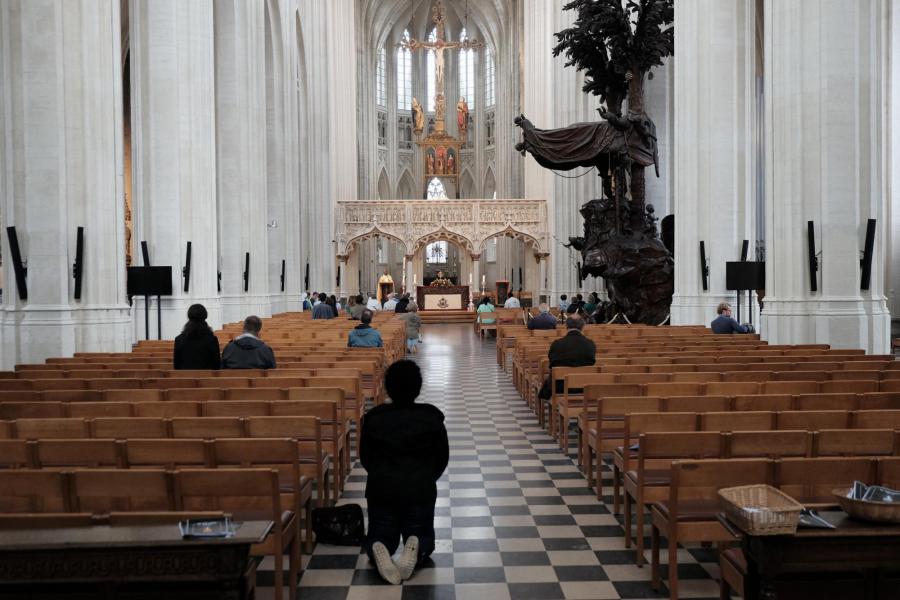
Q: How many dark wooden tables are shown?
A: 2